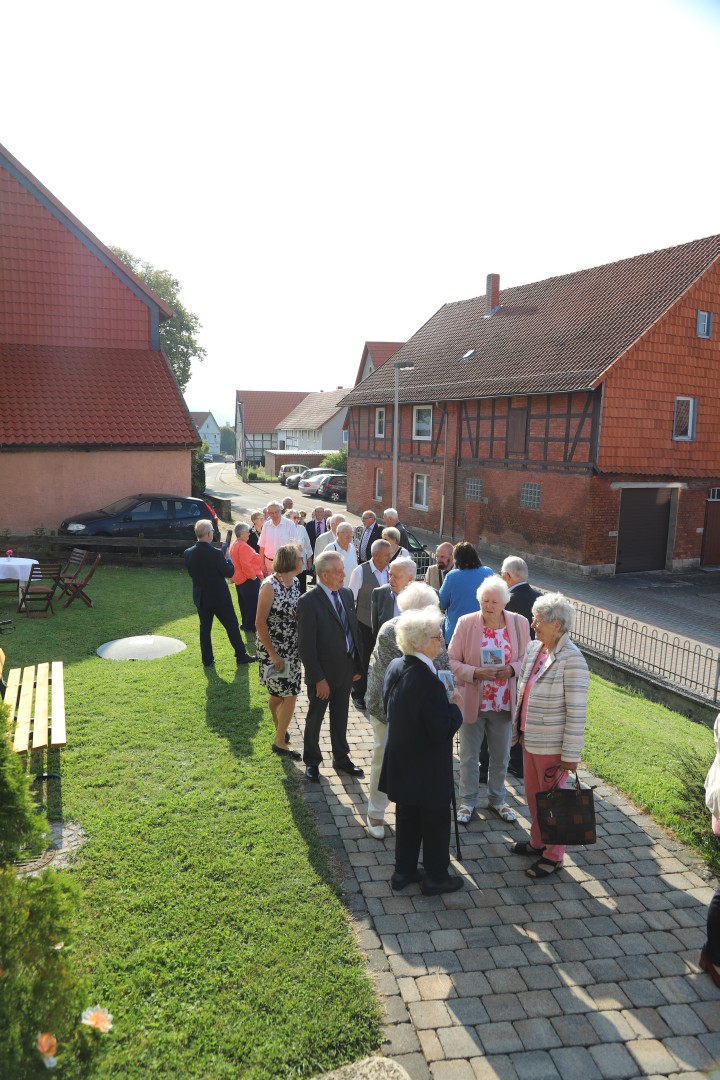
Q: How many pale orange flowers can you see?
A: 2